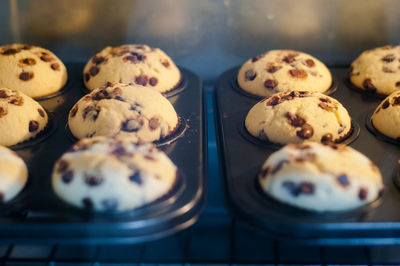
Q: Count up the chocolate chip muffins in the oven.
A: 11